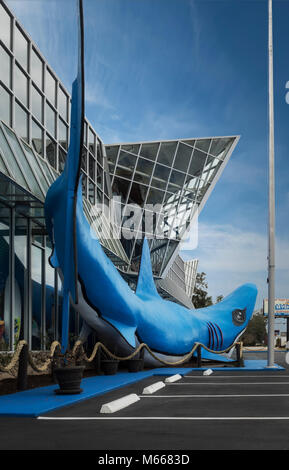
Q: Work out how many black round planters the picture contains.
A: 3